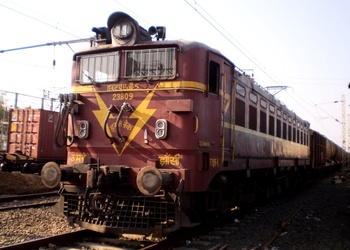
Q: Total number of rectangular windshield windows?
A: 2